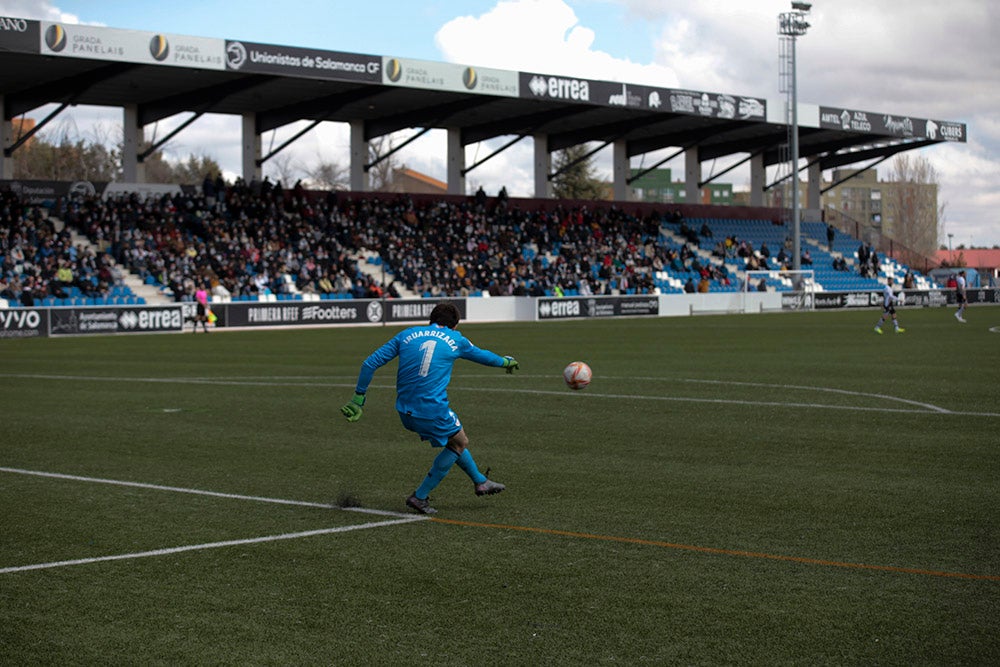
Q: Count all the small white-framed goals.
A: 1